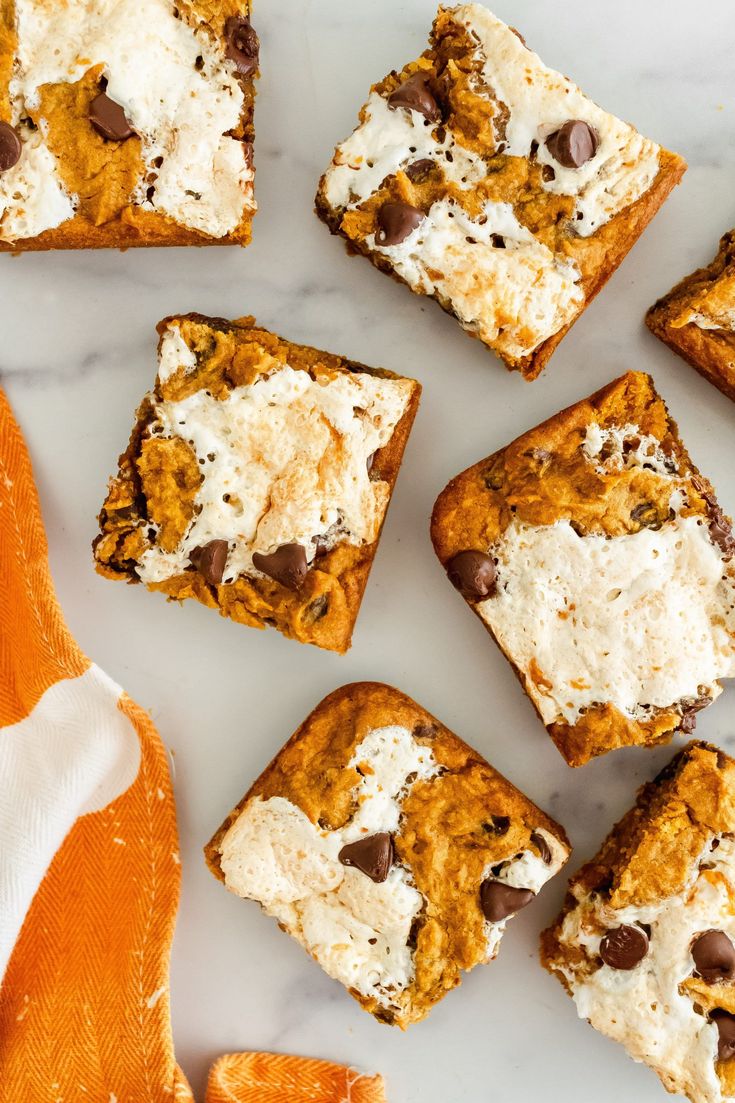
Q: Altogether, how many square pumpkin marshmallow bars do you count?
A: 7